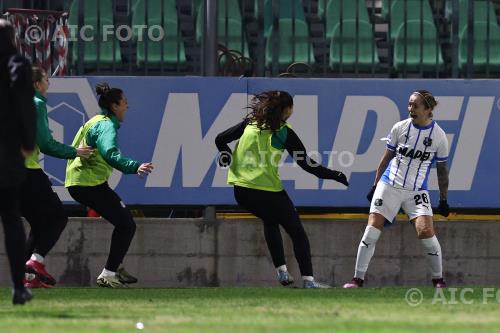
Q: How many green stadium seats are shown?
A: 14